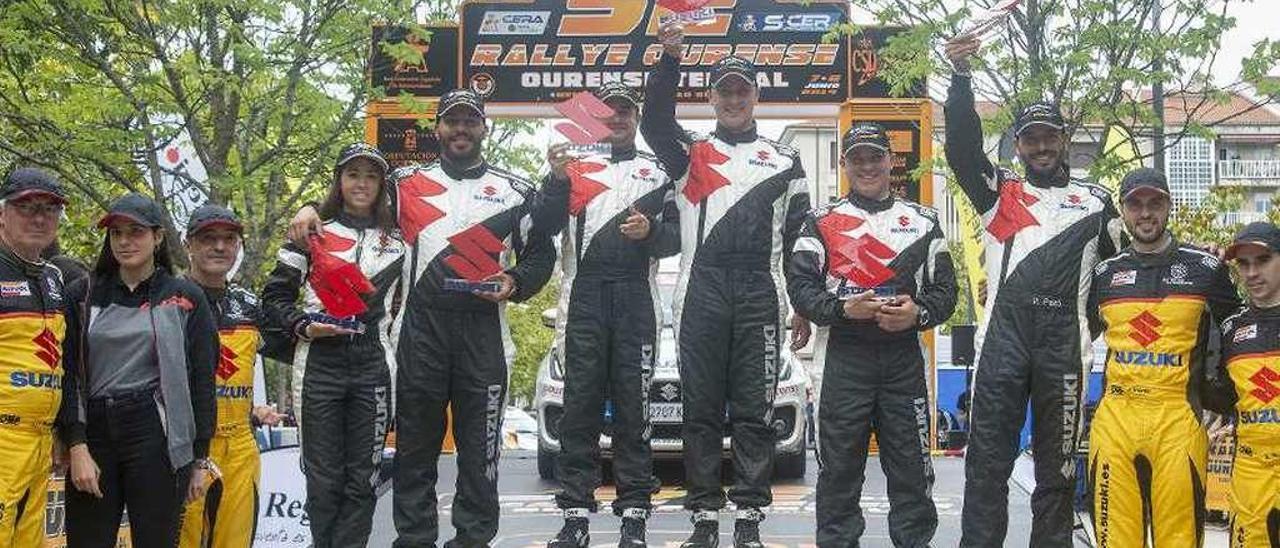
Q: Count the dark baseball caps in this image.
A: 11